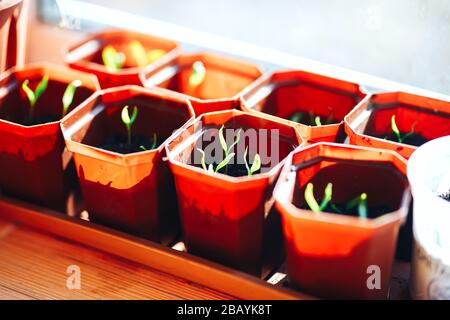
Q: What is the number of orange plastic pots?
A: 8